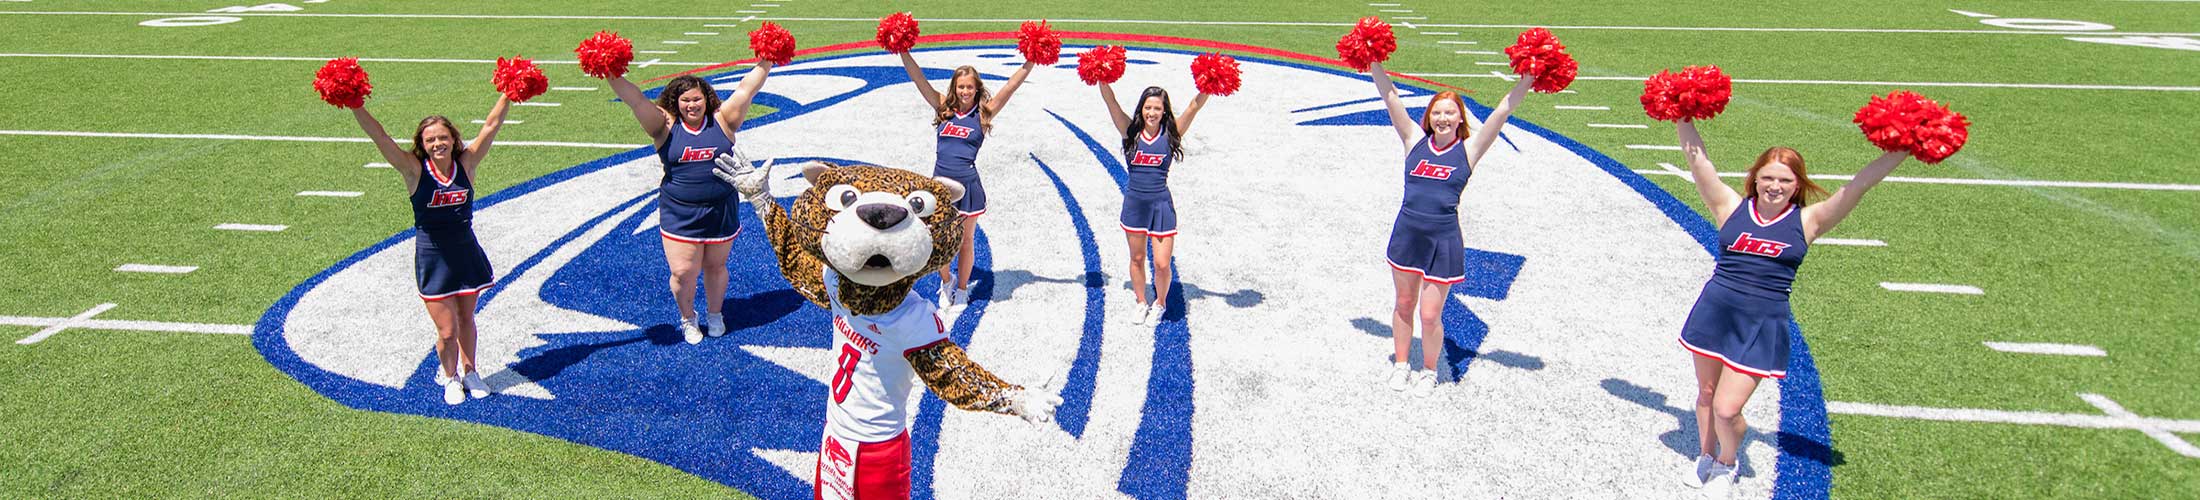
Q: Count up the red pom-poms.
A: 12